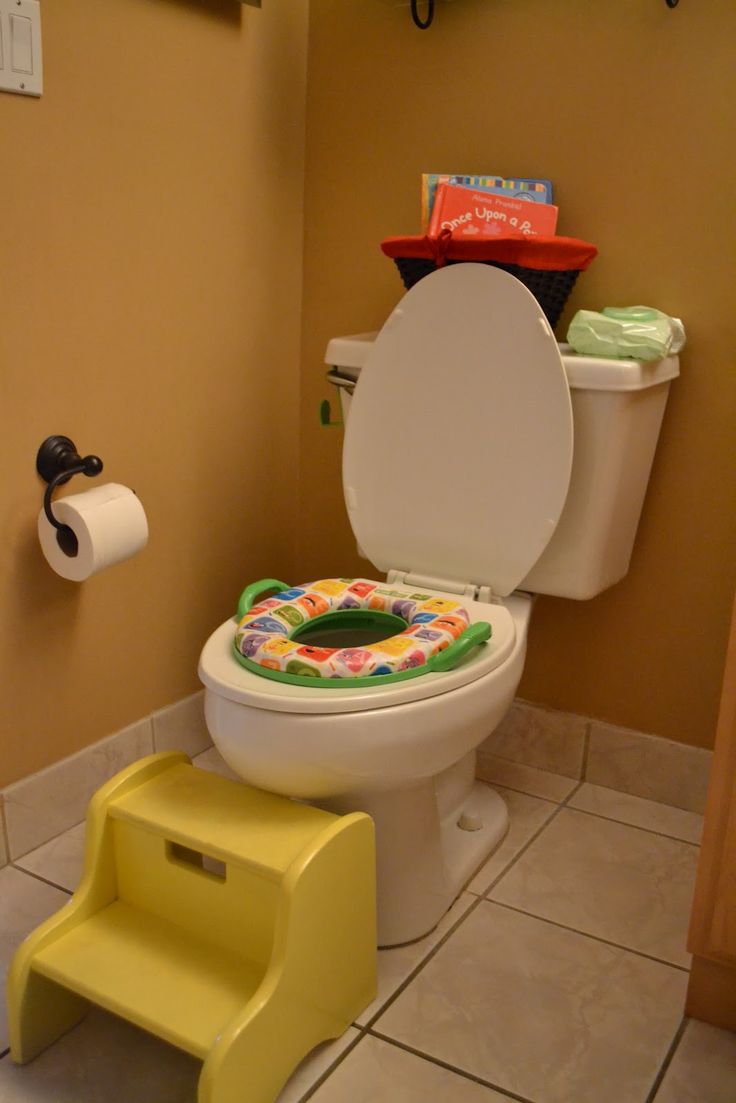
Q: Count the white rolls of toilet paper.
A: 1